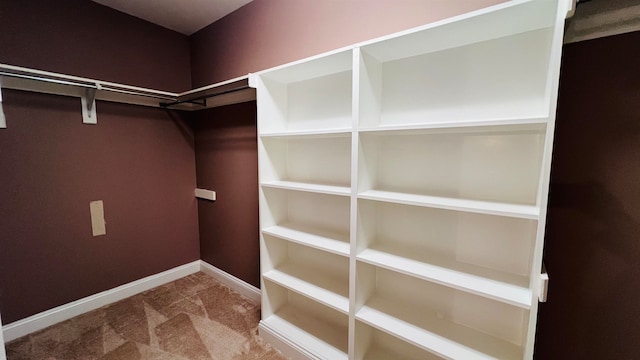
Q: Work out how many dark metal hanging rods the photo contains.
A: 2